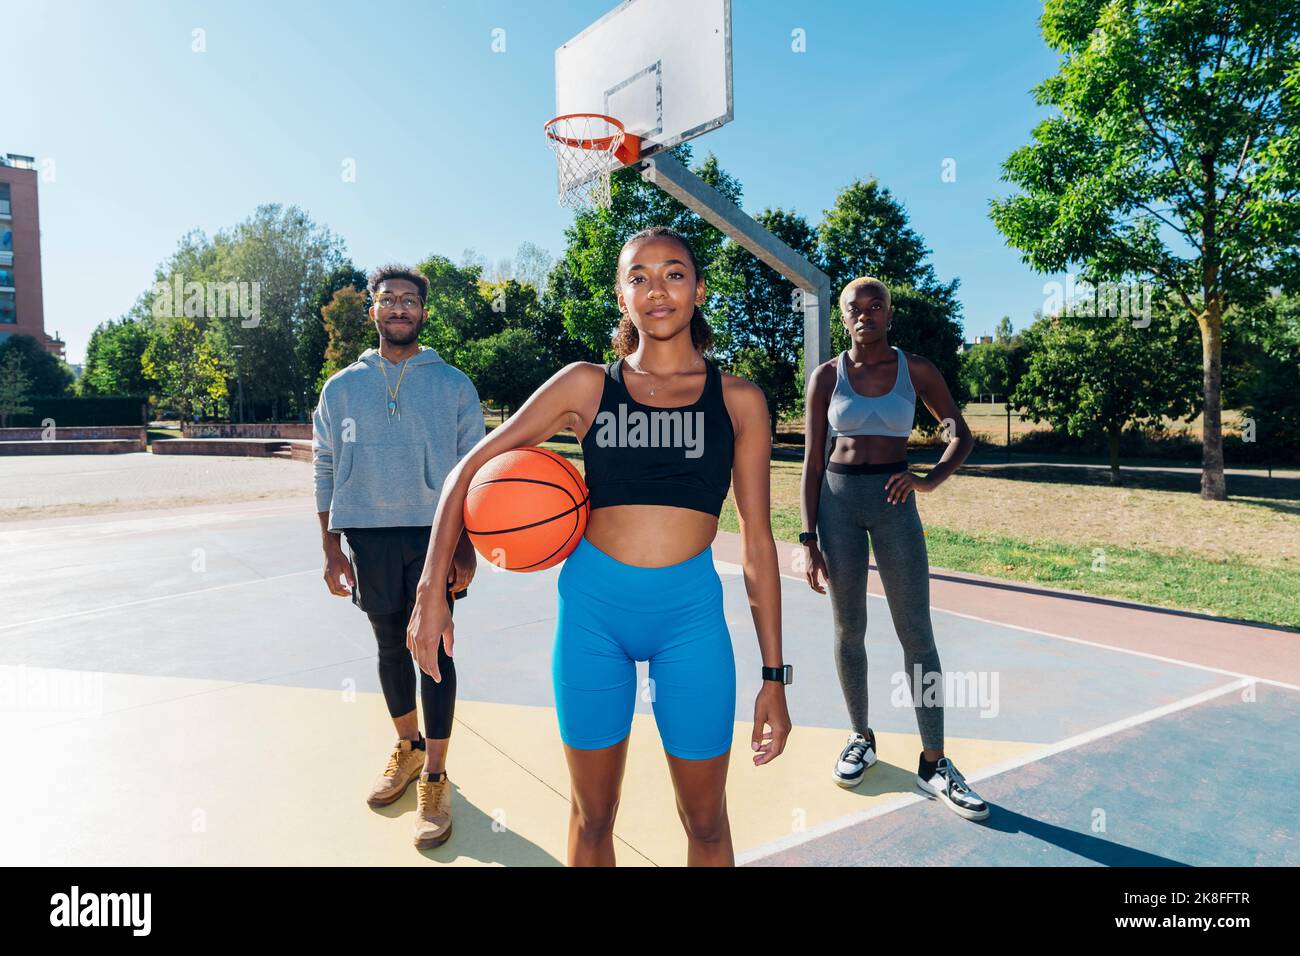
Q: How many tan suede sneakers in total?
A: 2